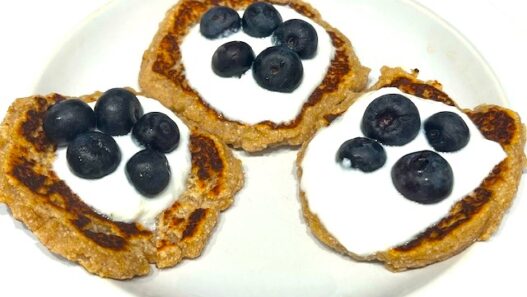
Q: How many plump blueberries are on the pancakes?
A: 14